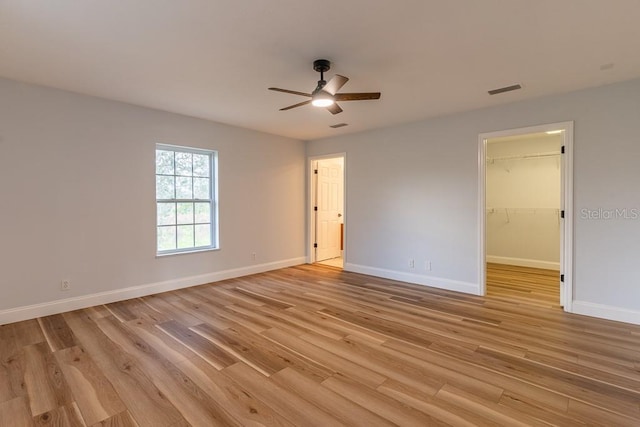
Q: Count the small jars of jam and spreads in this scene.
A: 0